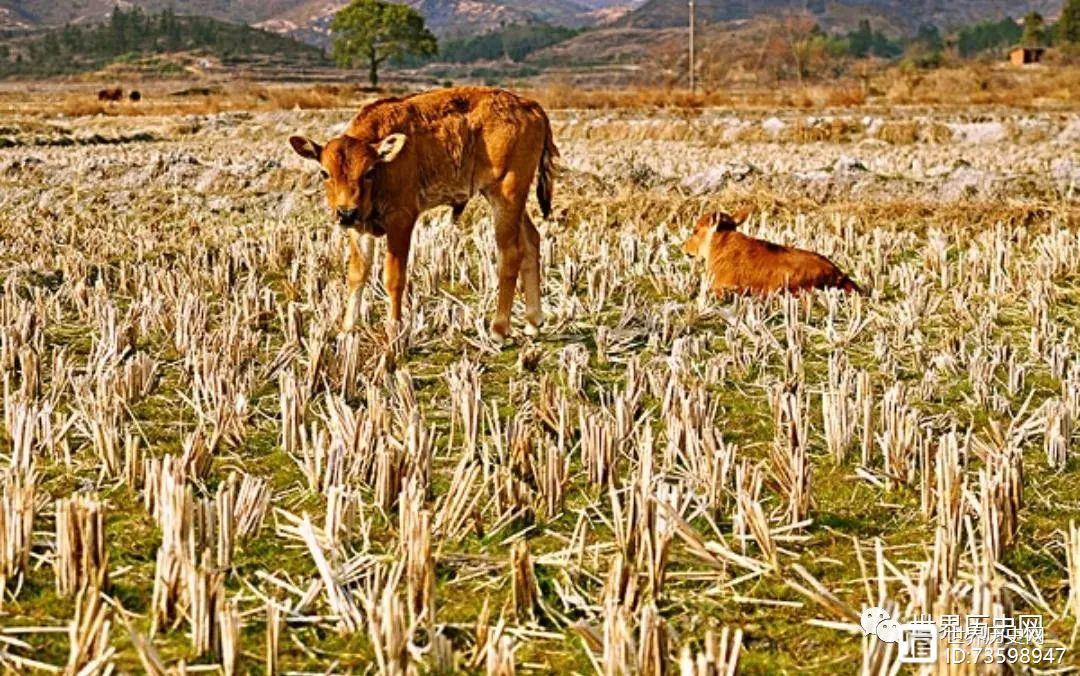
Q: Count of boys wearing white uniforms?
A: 0